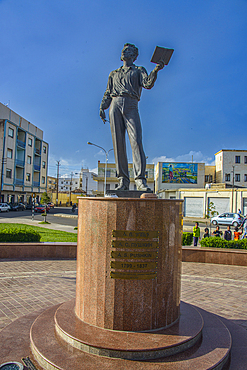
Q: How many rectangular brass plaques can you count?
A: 5